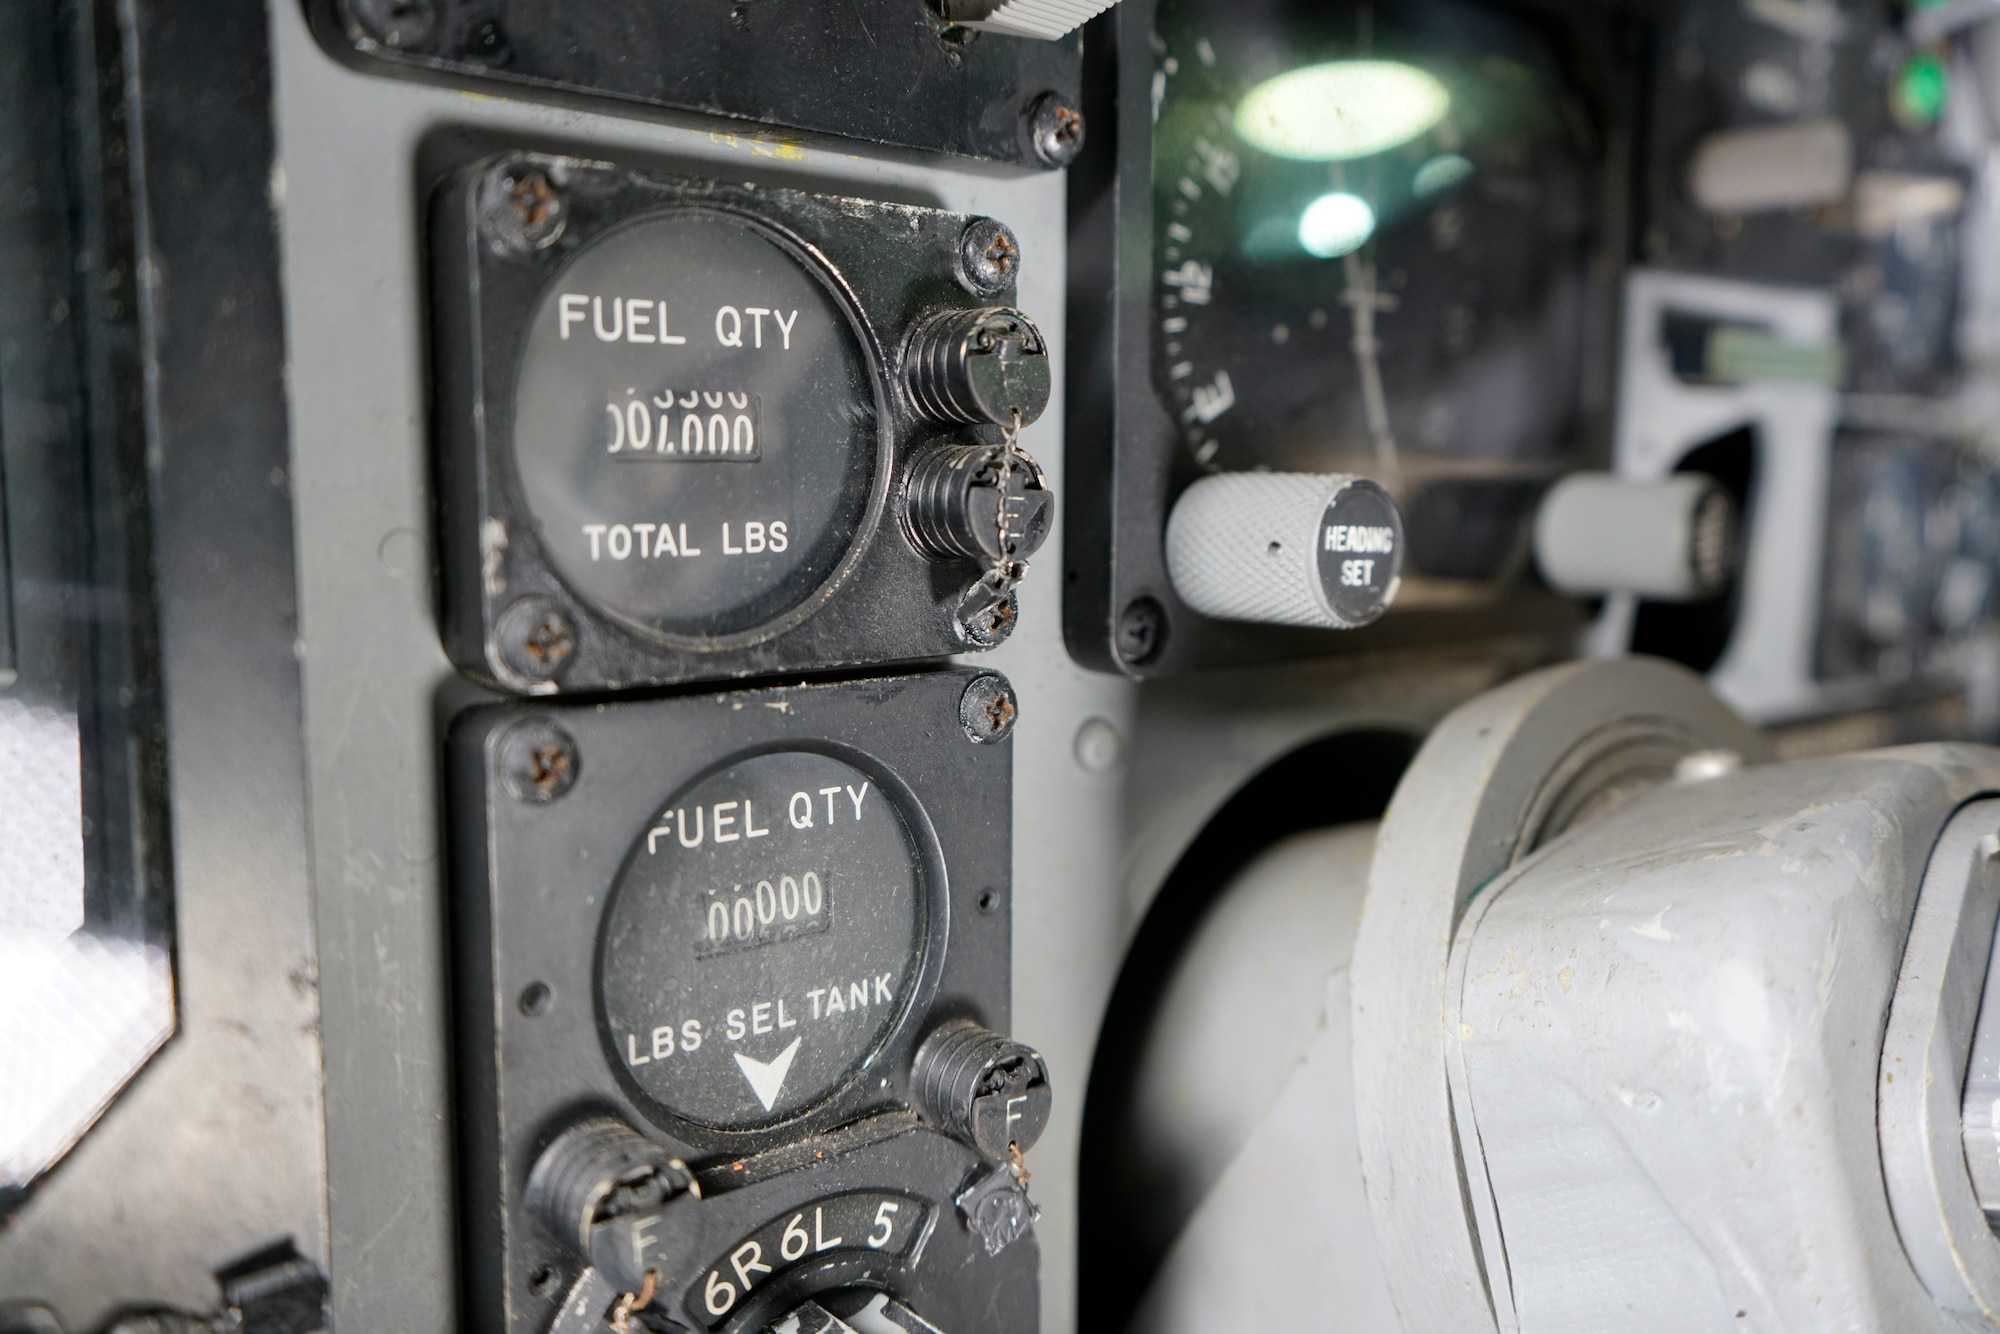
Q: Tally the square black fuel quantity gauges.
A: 2